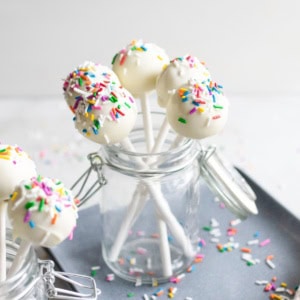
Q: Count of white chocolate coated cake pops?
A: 7